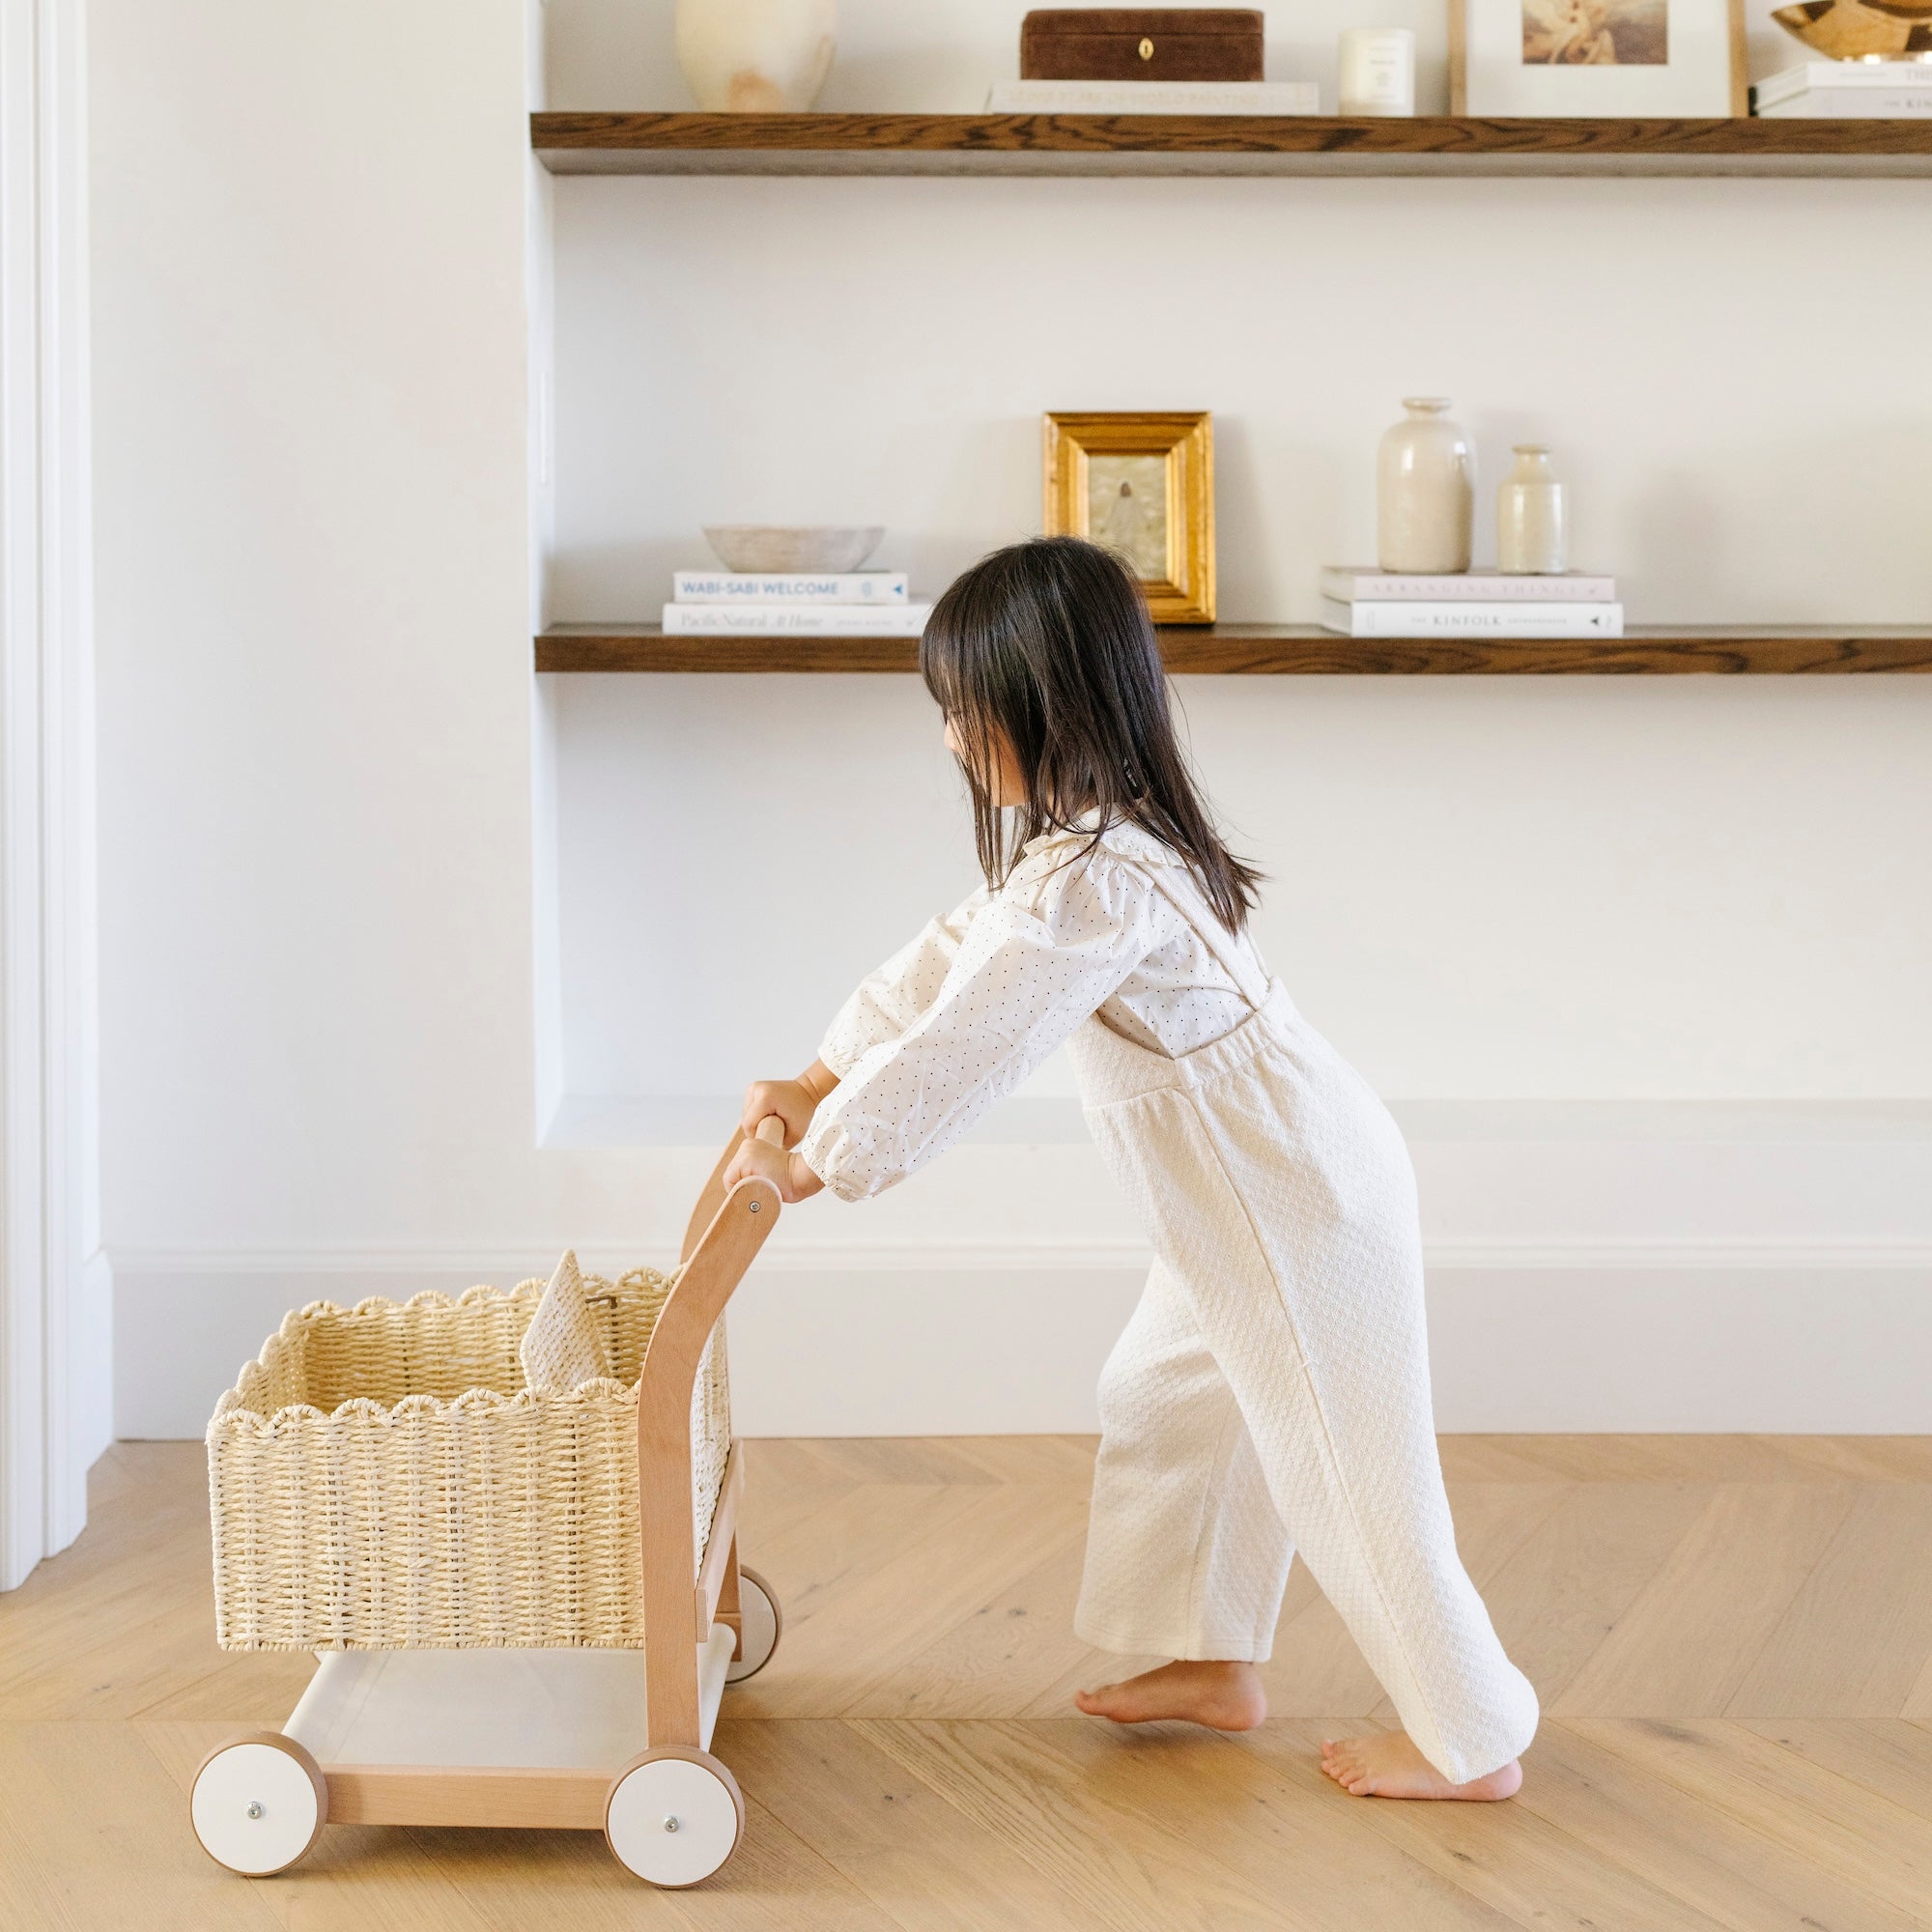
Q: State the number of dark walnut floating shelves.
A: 2